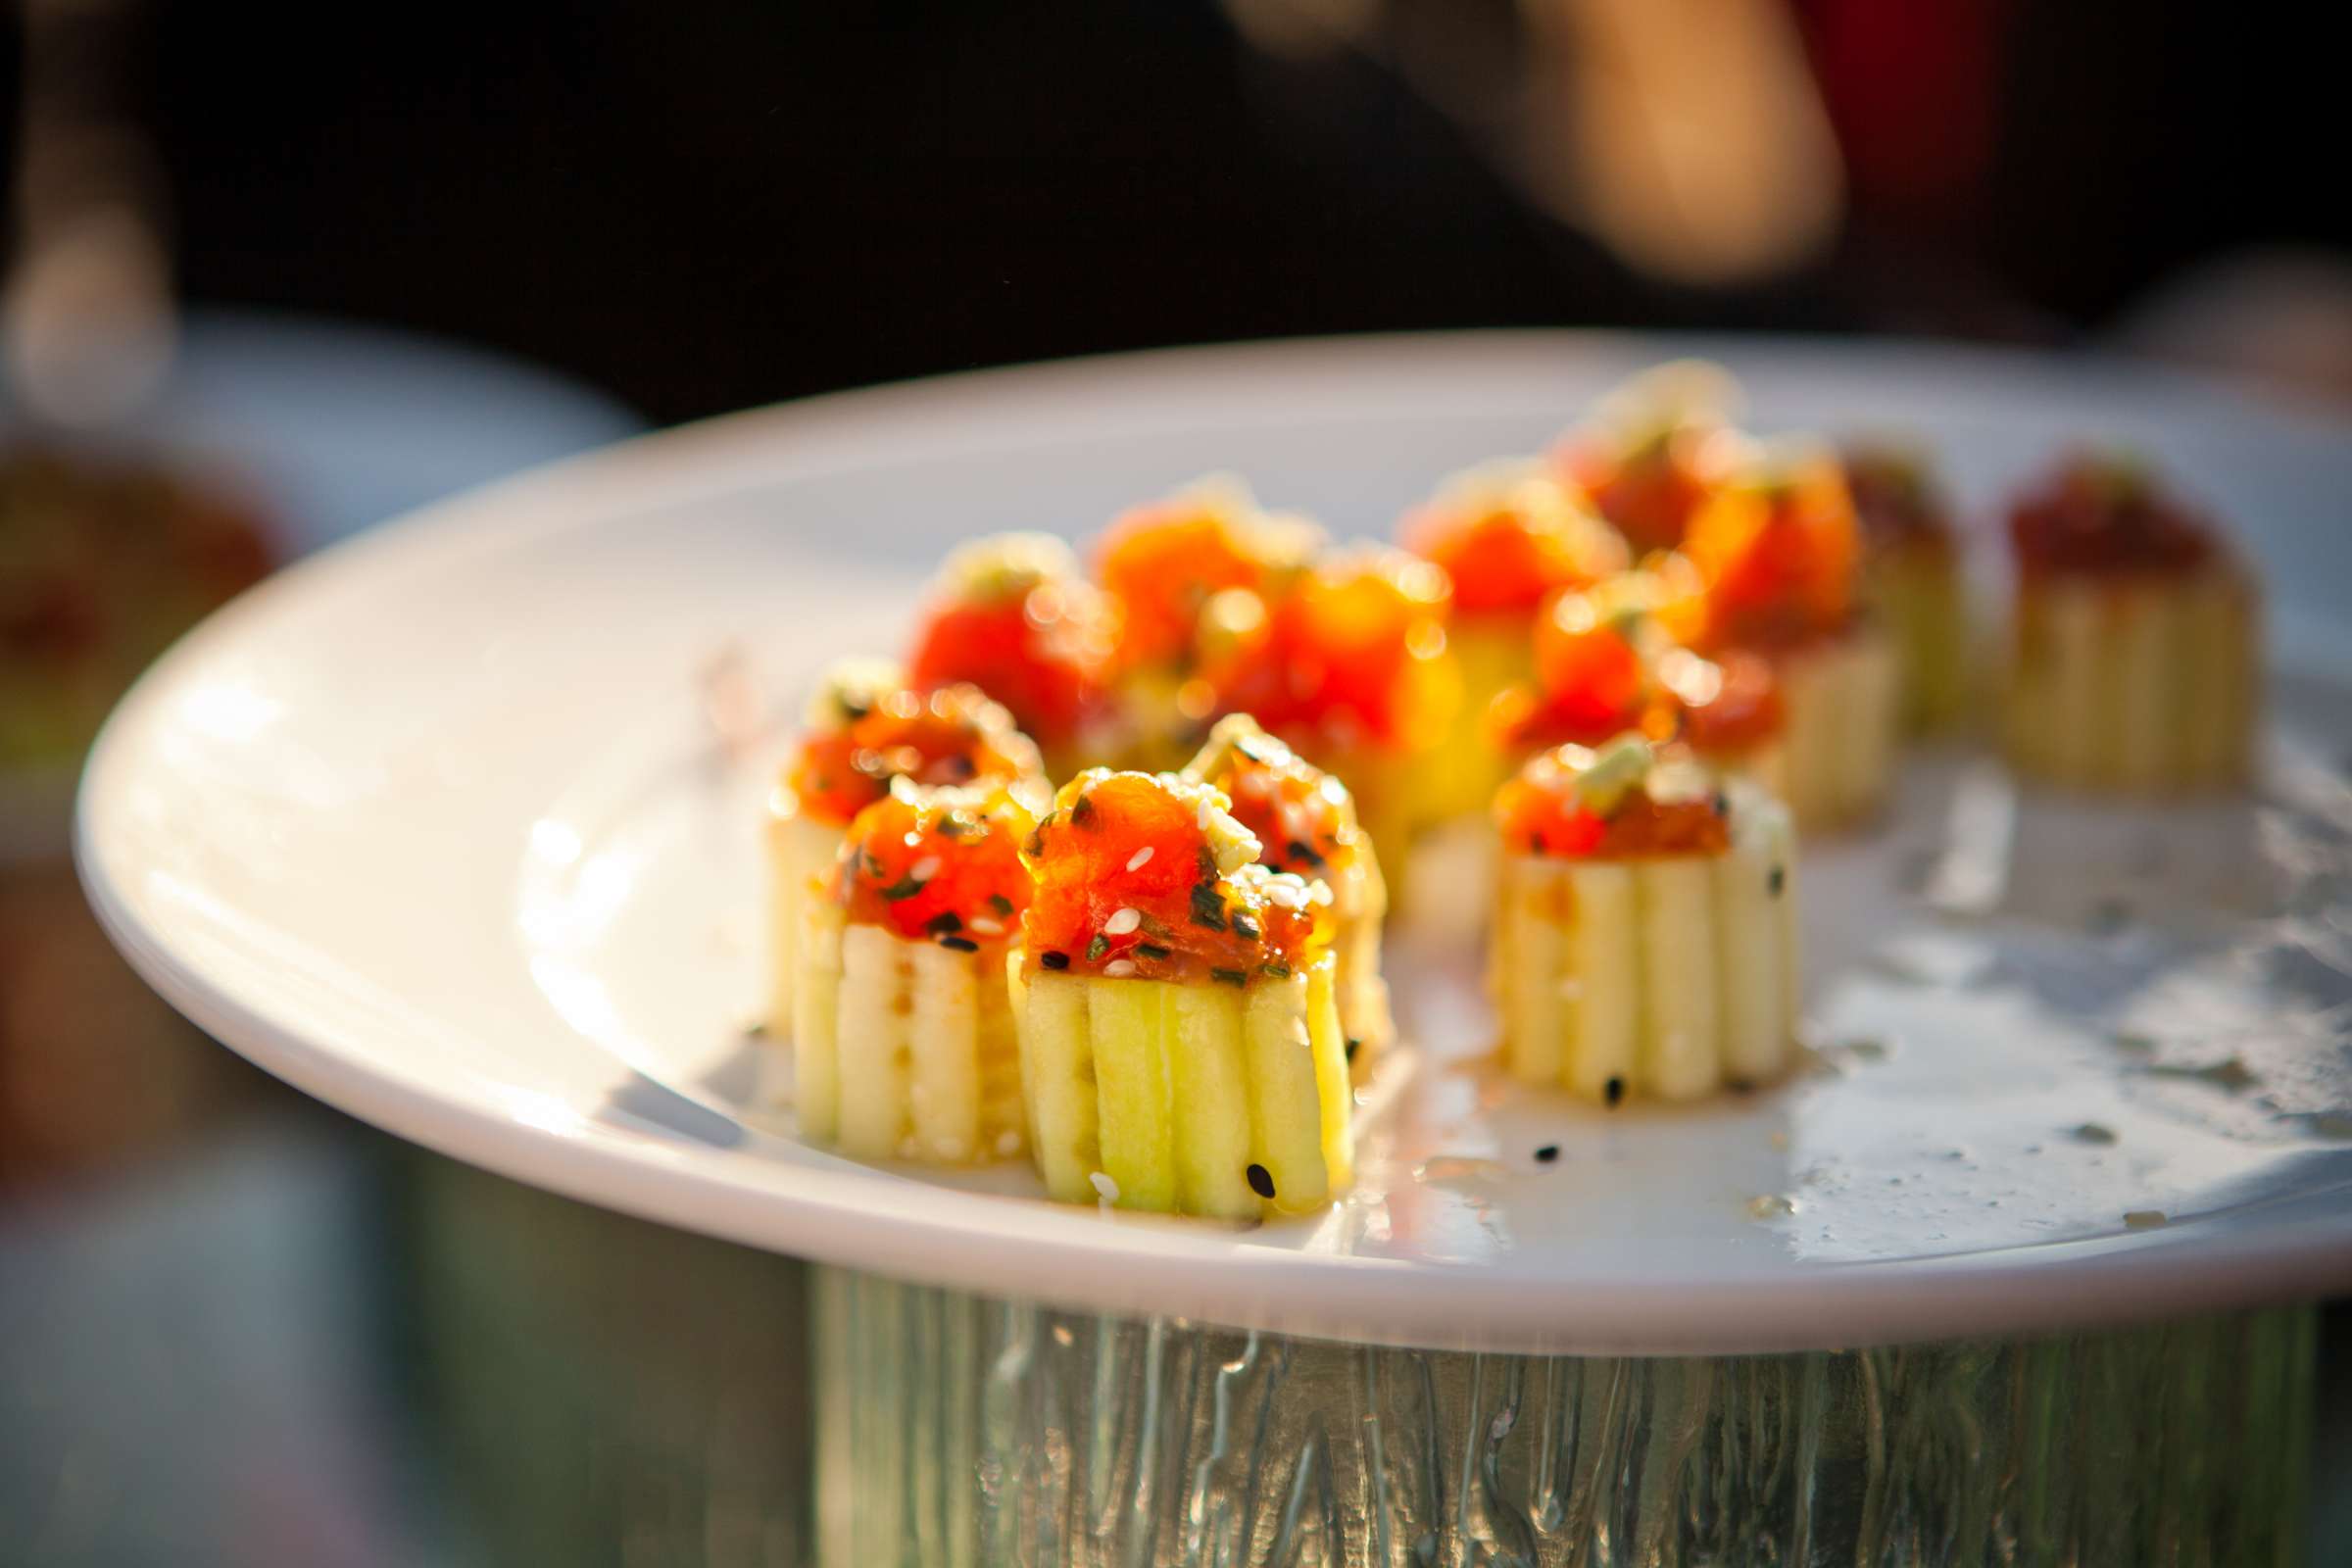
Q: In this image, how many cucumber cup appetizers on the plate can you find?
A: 14